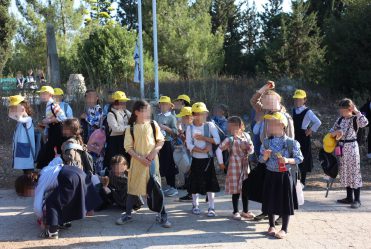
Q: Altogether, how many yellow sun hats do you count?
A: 11